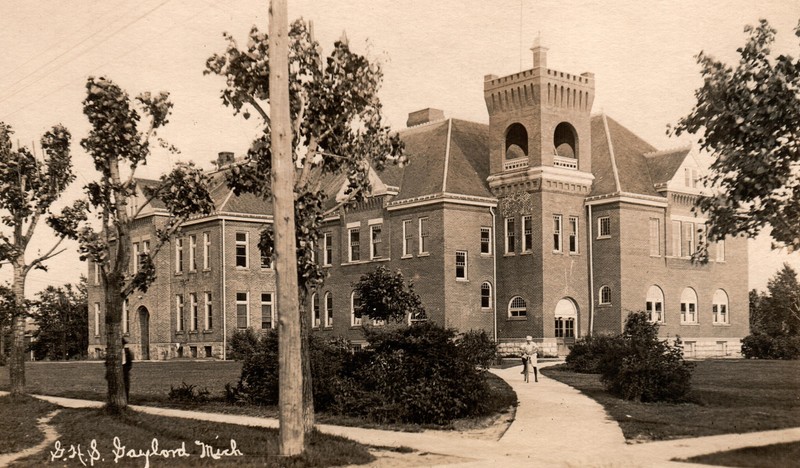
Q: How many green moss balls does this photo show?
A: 0